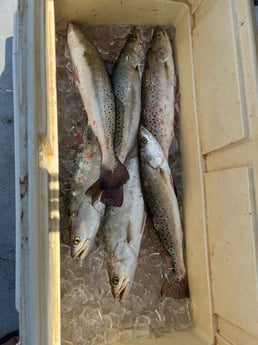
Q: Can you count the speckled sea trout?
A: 6